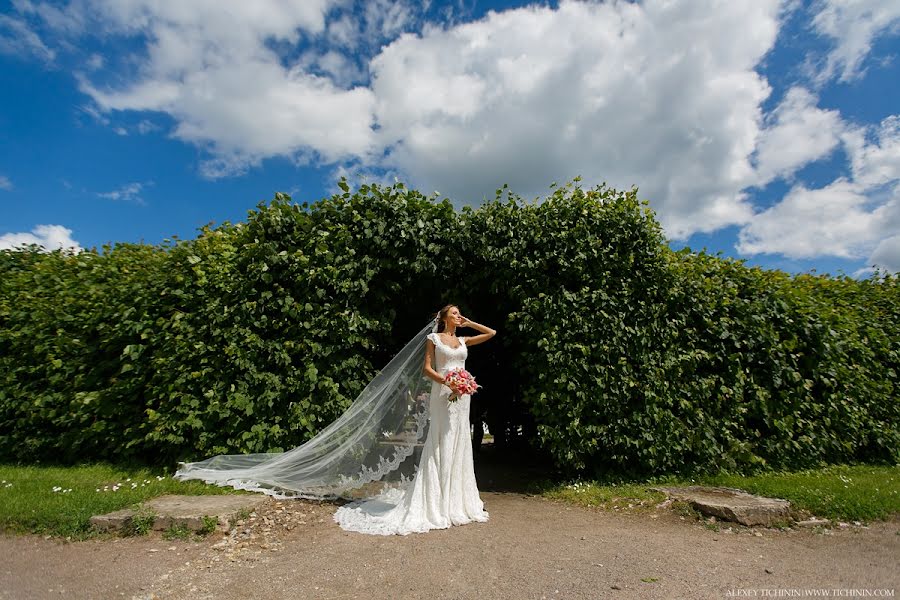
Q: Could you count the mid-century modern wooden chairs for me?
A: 0